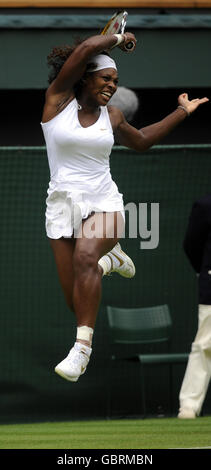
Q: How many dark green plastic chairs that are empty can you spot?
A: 1